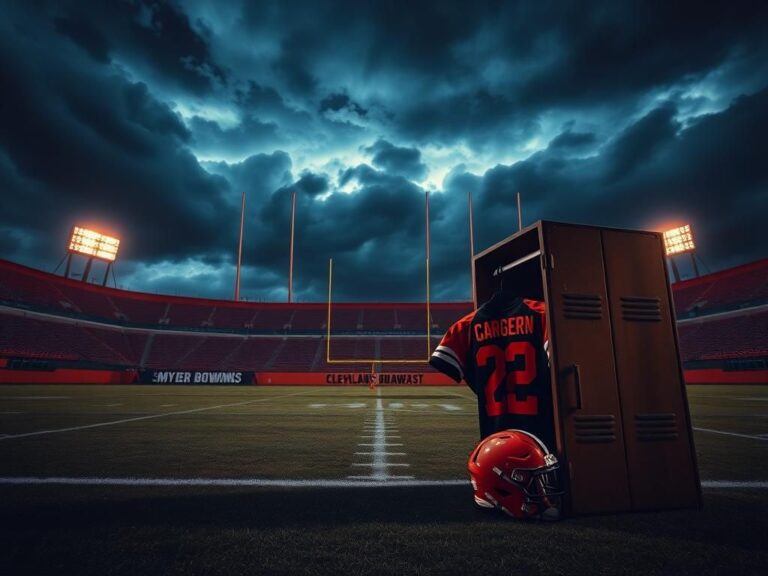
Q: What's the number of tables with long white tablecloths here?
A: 0